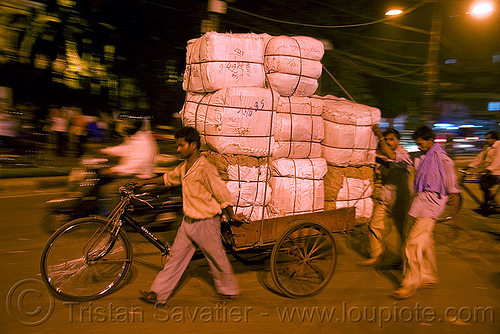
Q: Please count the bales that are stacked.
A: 8